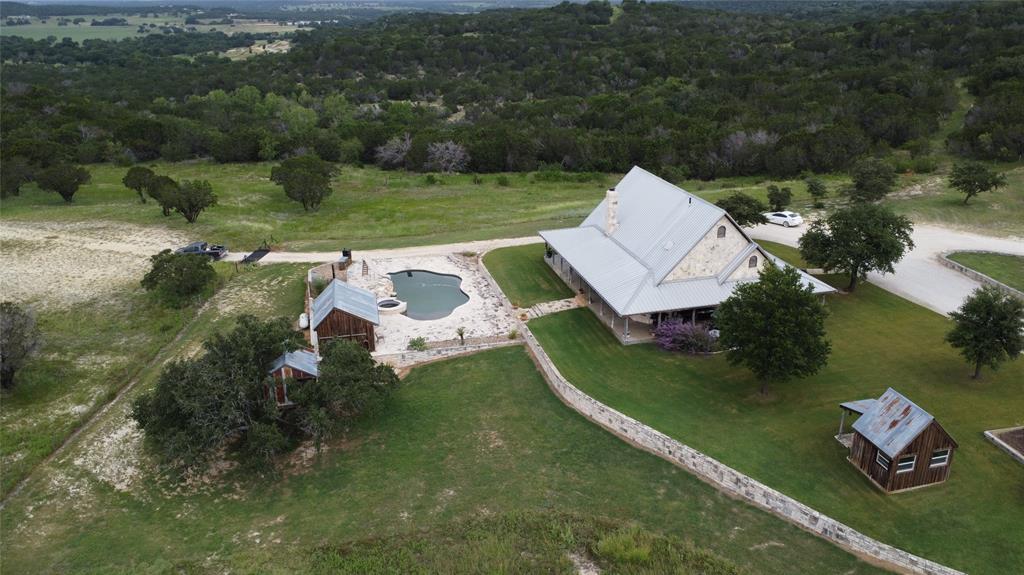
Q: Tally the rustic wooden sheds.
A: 3